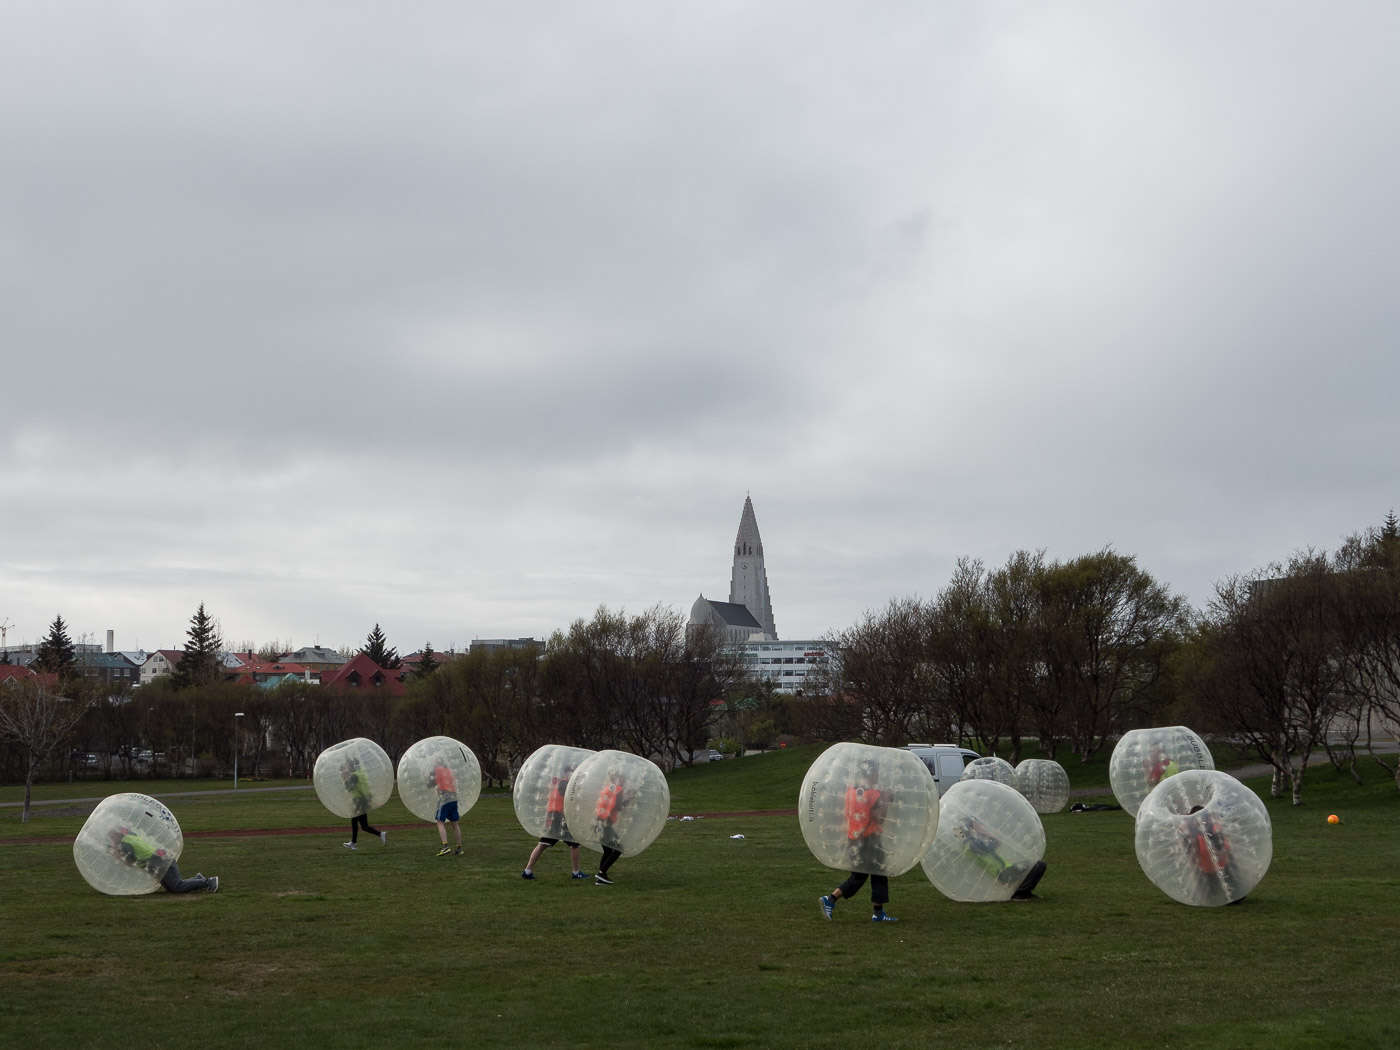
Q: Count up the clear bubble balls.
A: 11